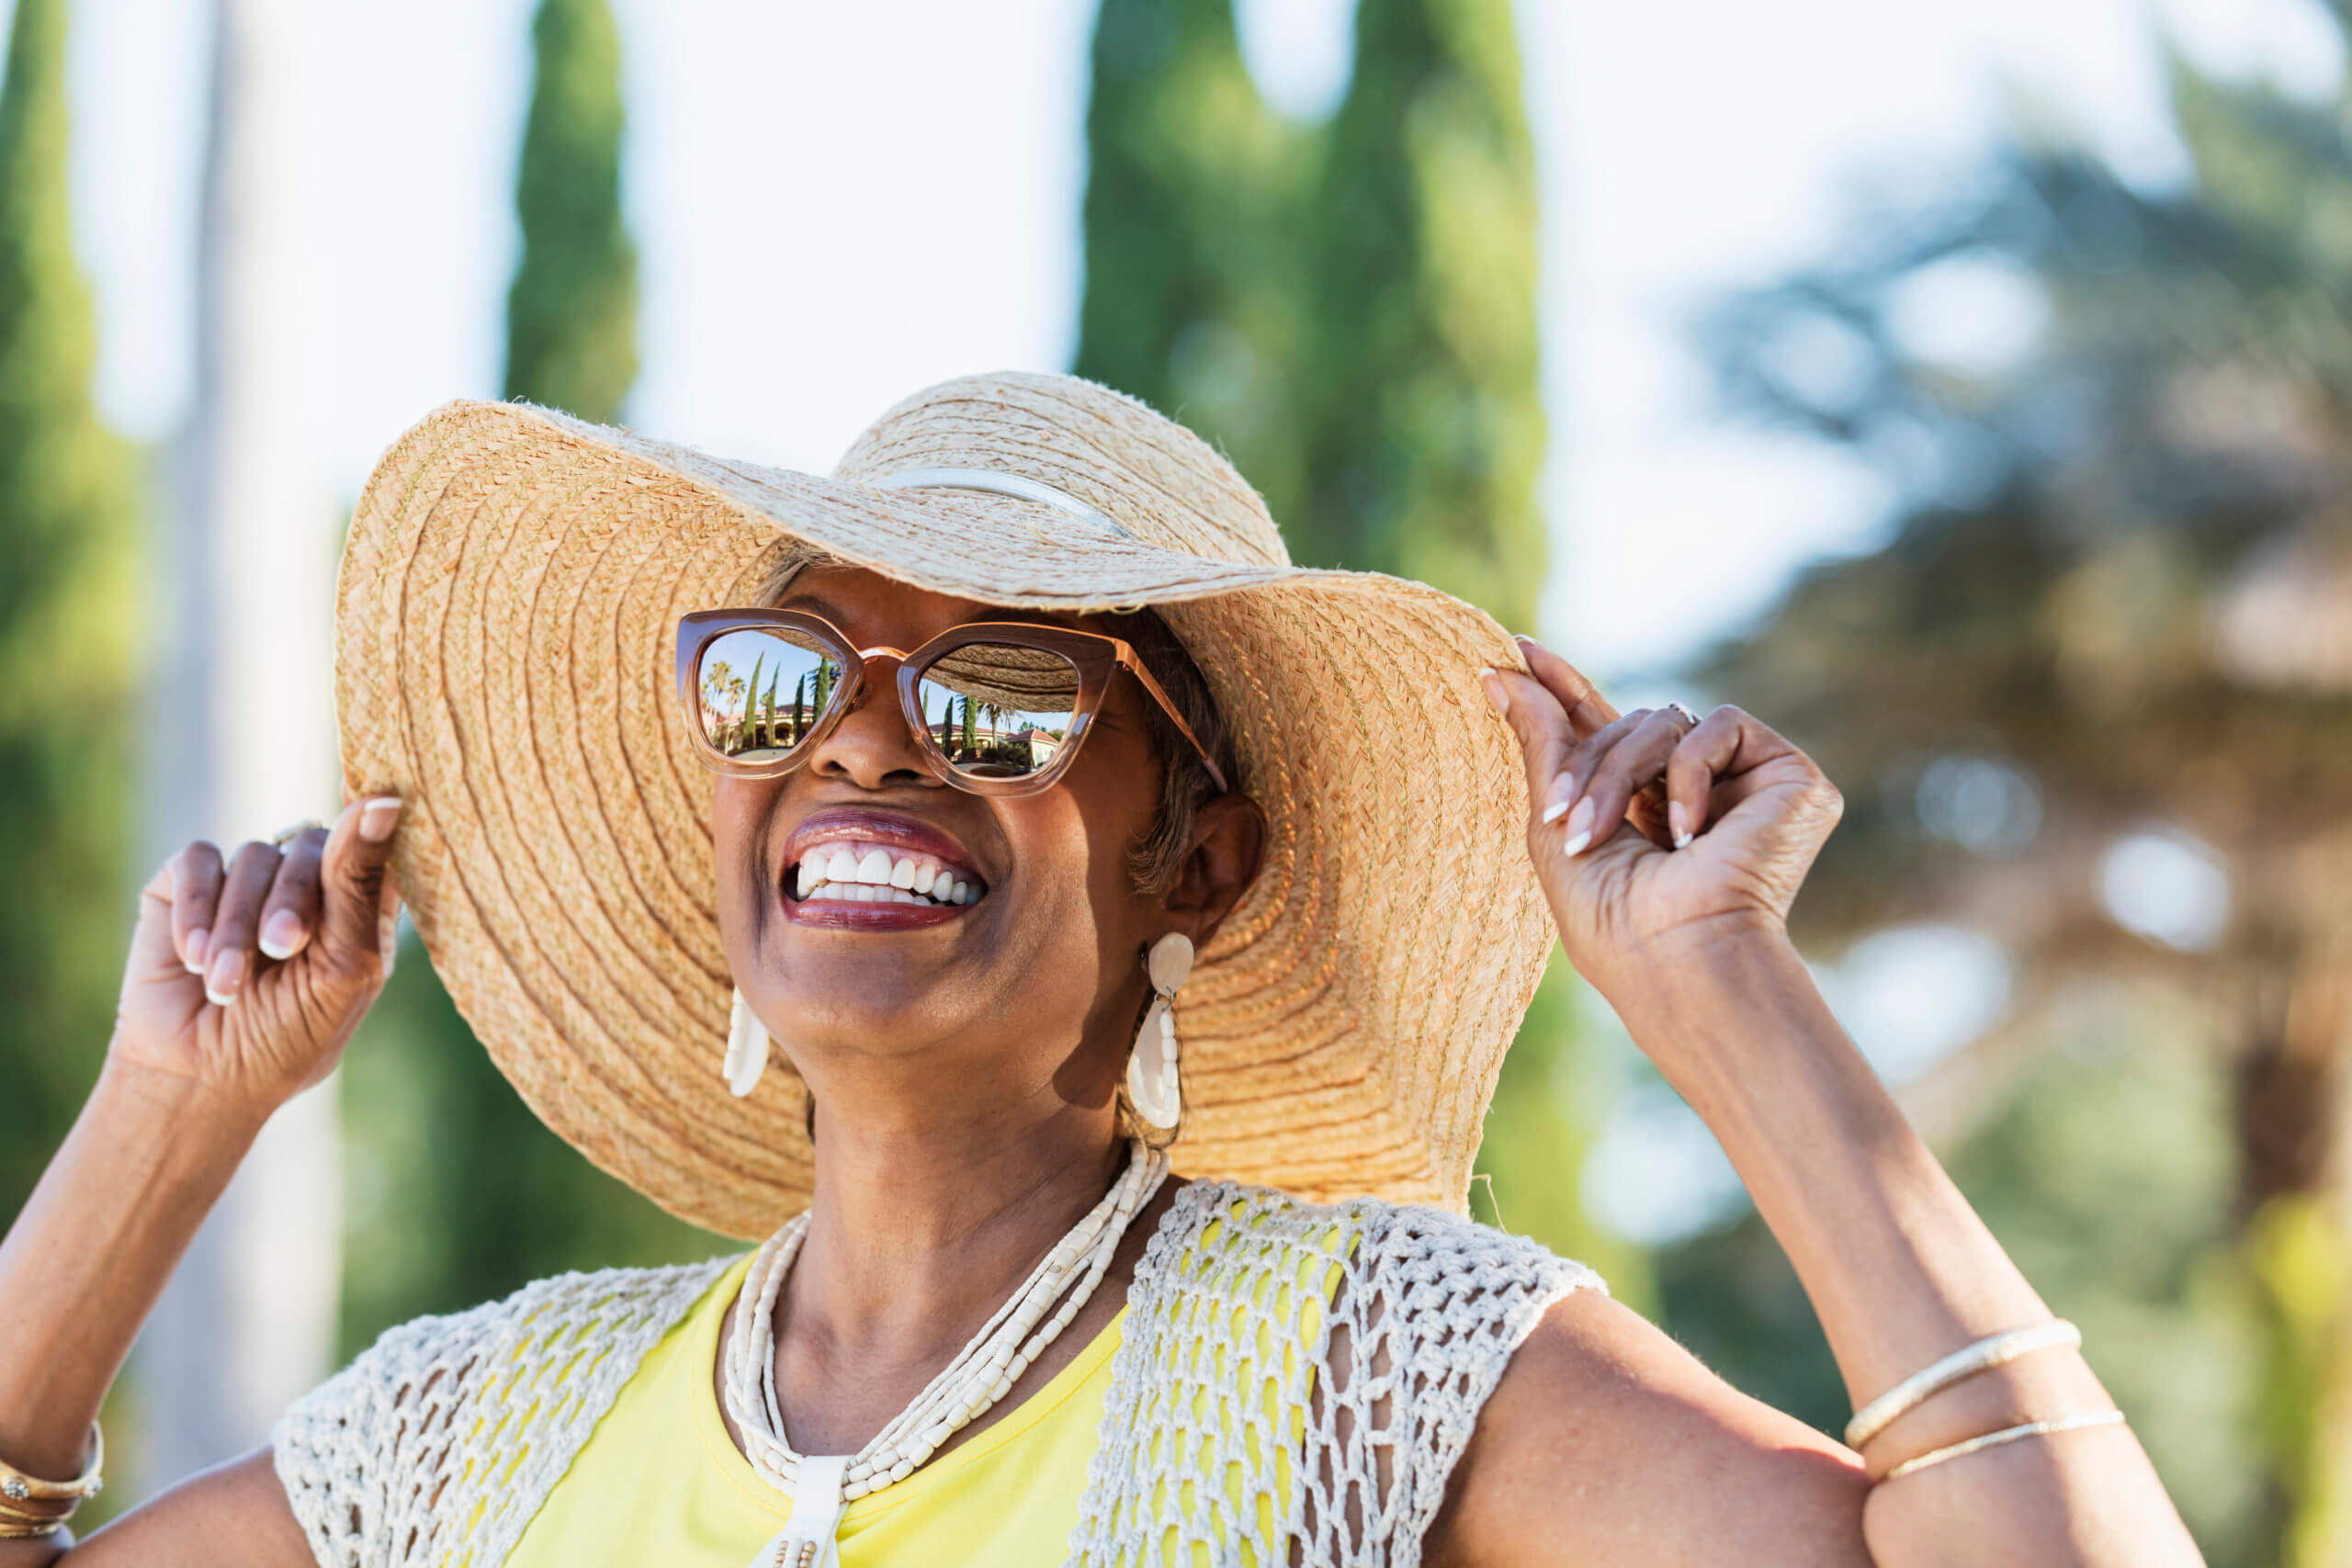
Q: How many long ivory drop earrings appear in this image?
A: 2